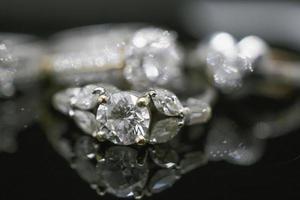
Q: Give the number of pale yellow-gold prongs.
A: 4